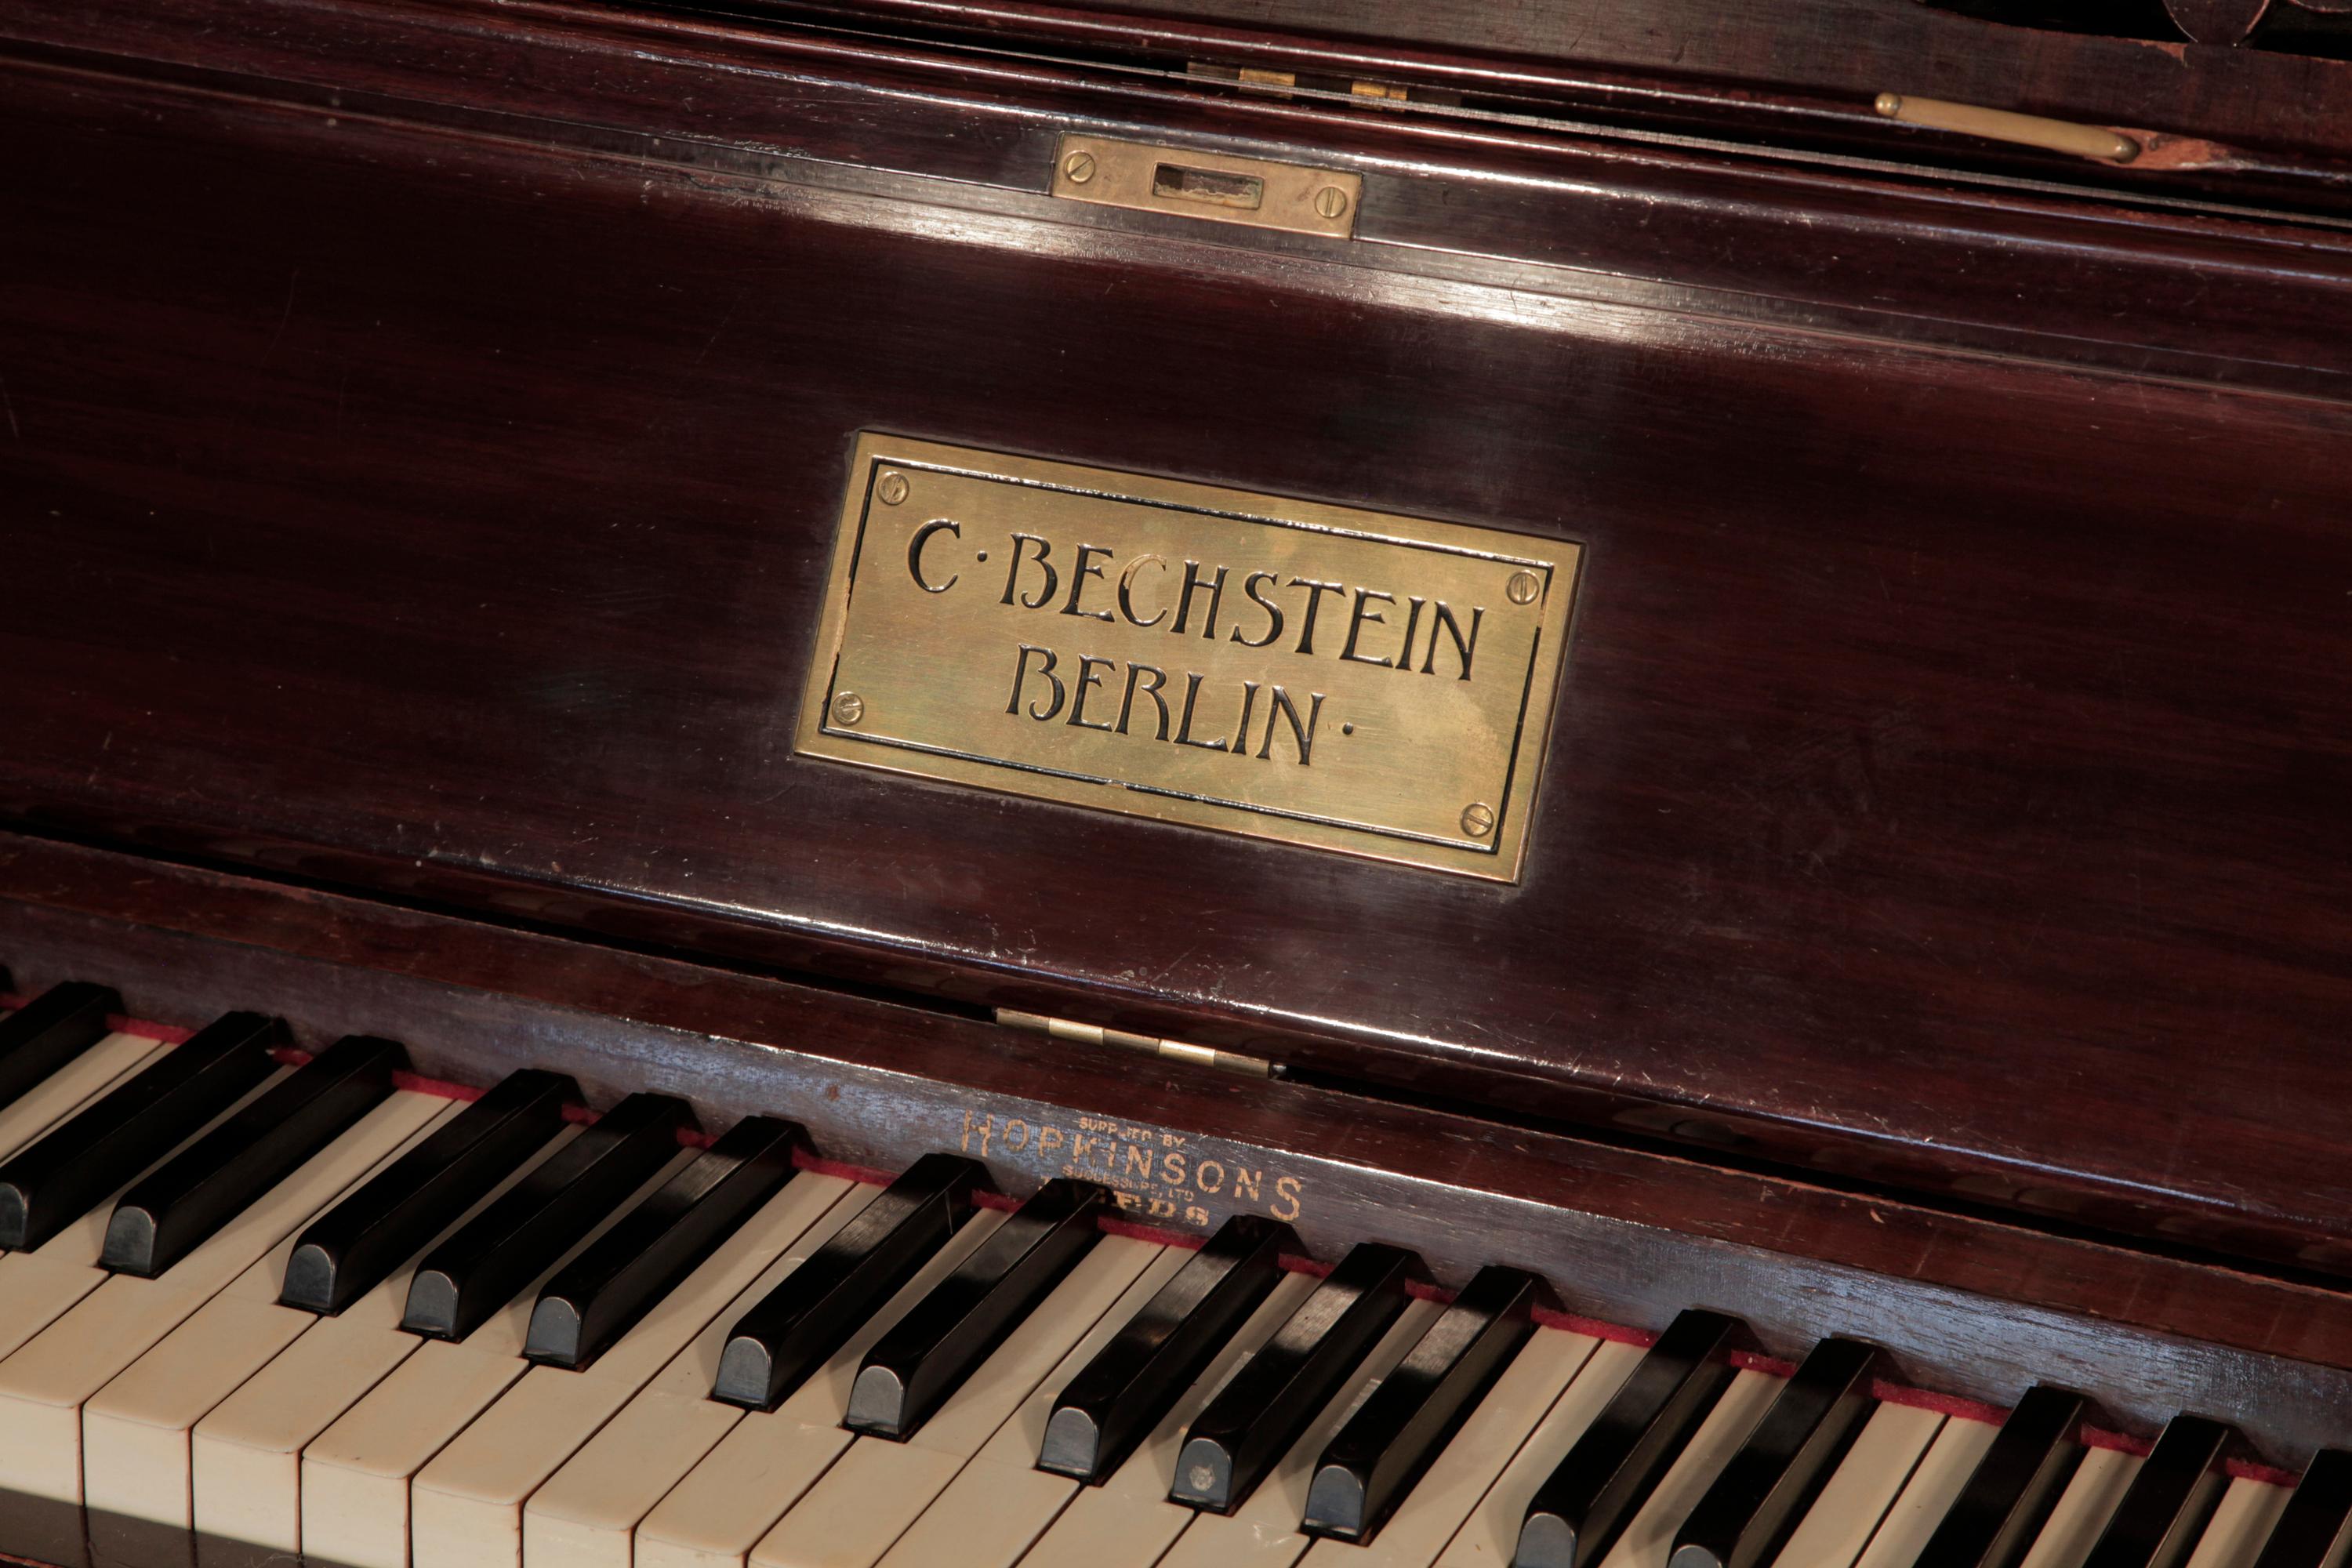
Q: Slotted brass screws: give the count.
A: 6